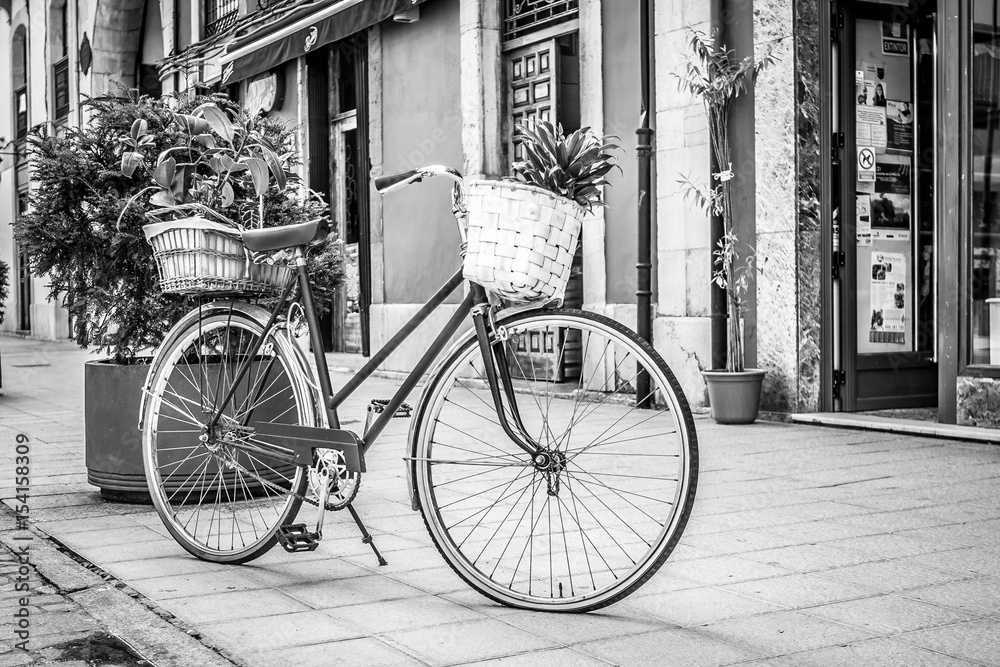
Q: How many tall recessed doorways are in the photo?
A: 3